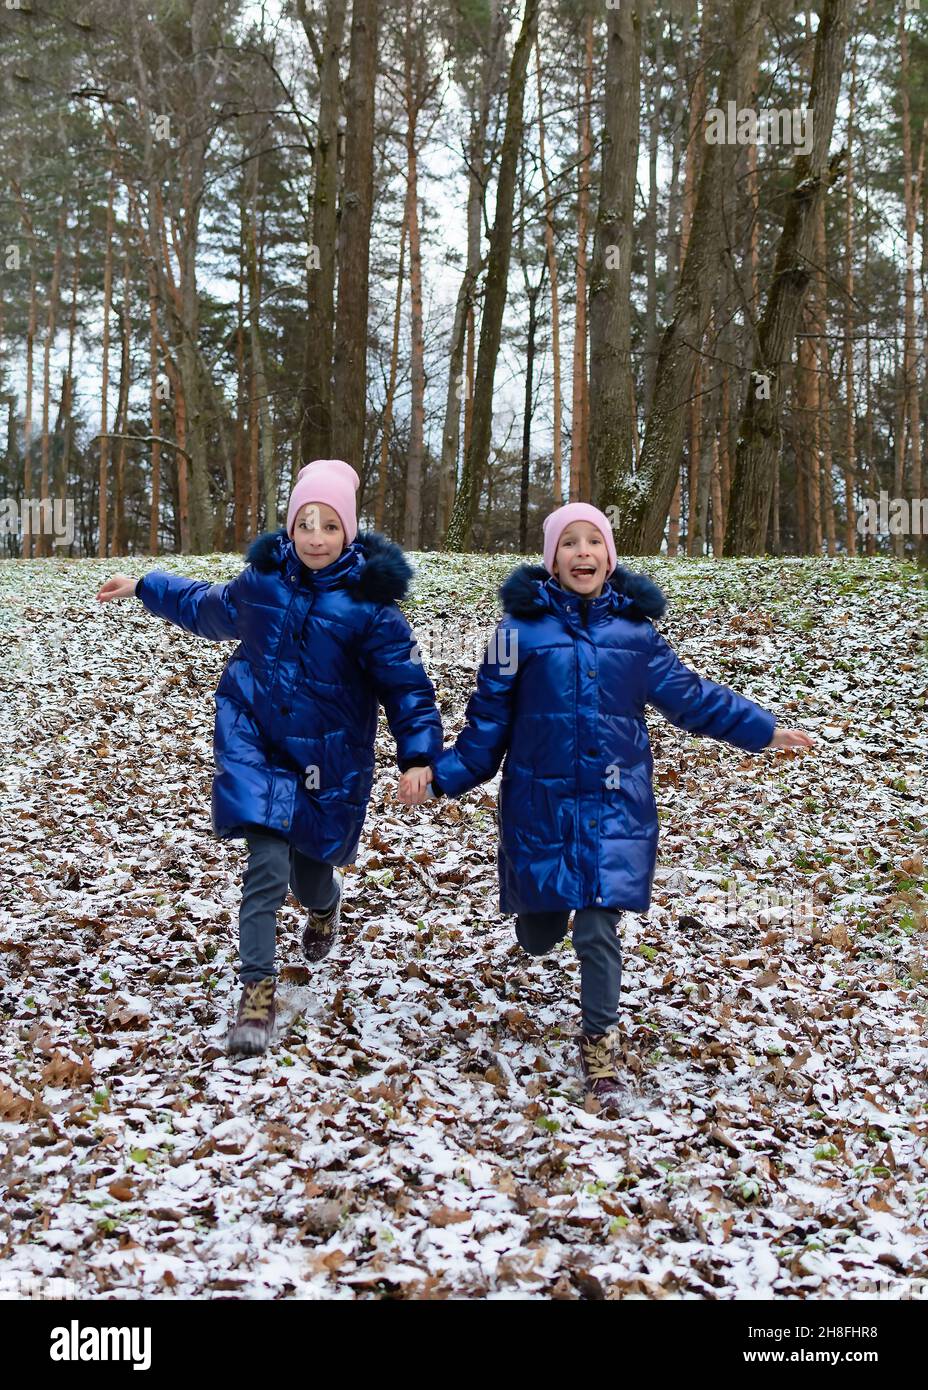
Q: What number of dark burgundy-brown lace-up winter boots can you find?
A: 3